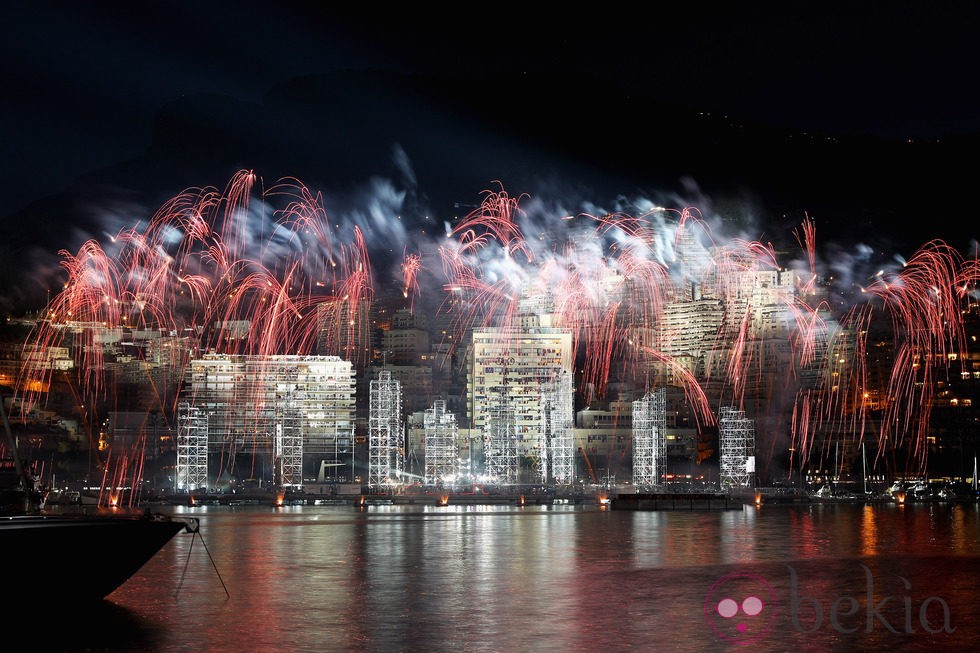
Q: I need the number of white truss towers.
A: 8